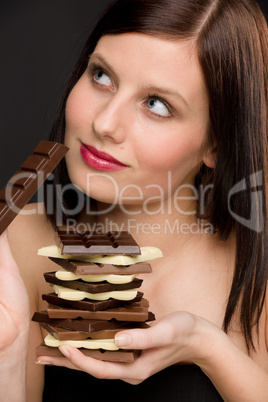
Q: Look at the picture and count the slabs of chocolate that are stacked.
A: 12